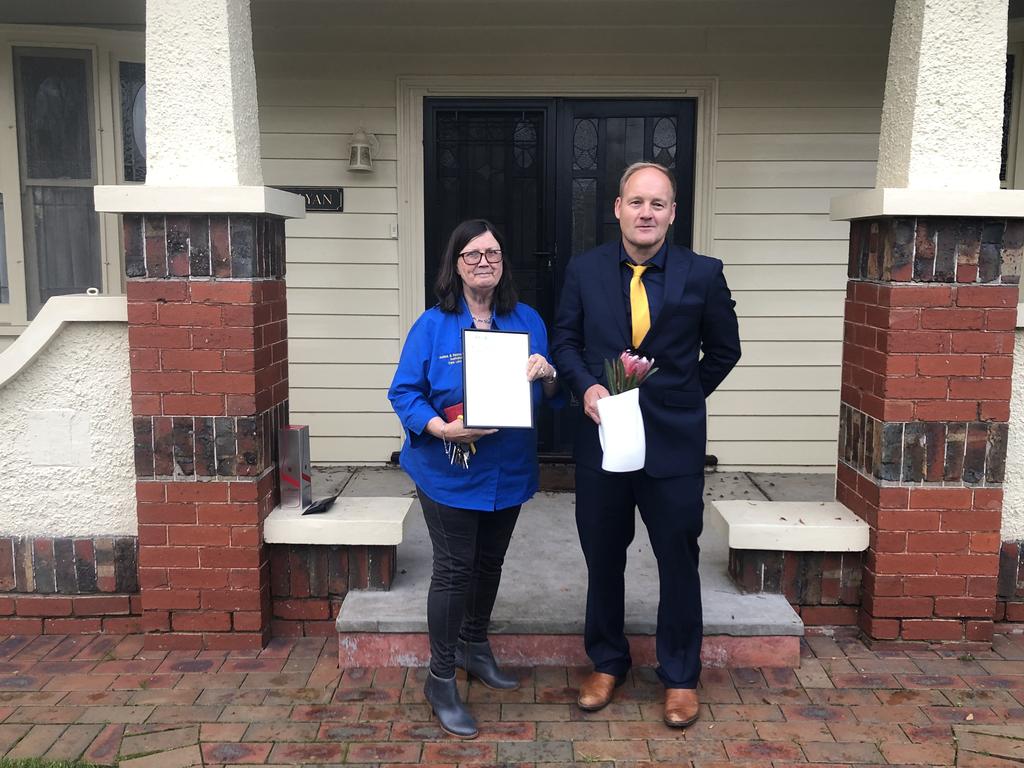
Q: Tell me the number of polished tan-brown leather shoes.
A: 2